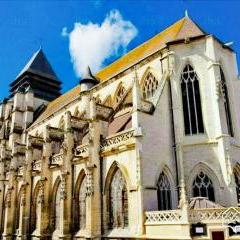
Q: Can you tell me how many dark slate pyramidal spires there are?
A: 1